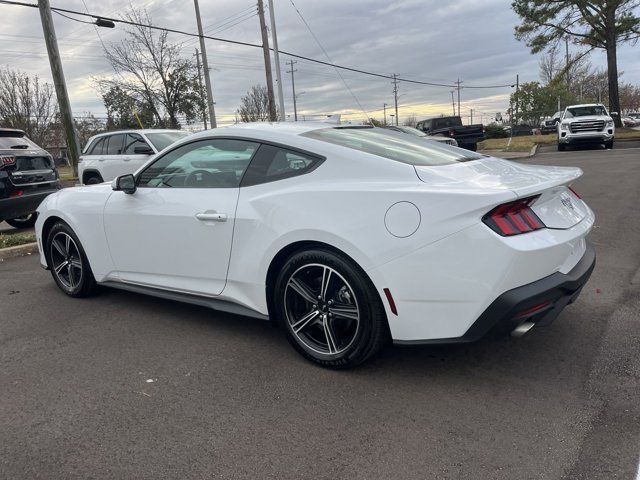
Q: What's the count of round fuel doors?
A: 1